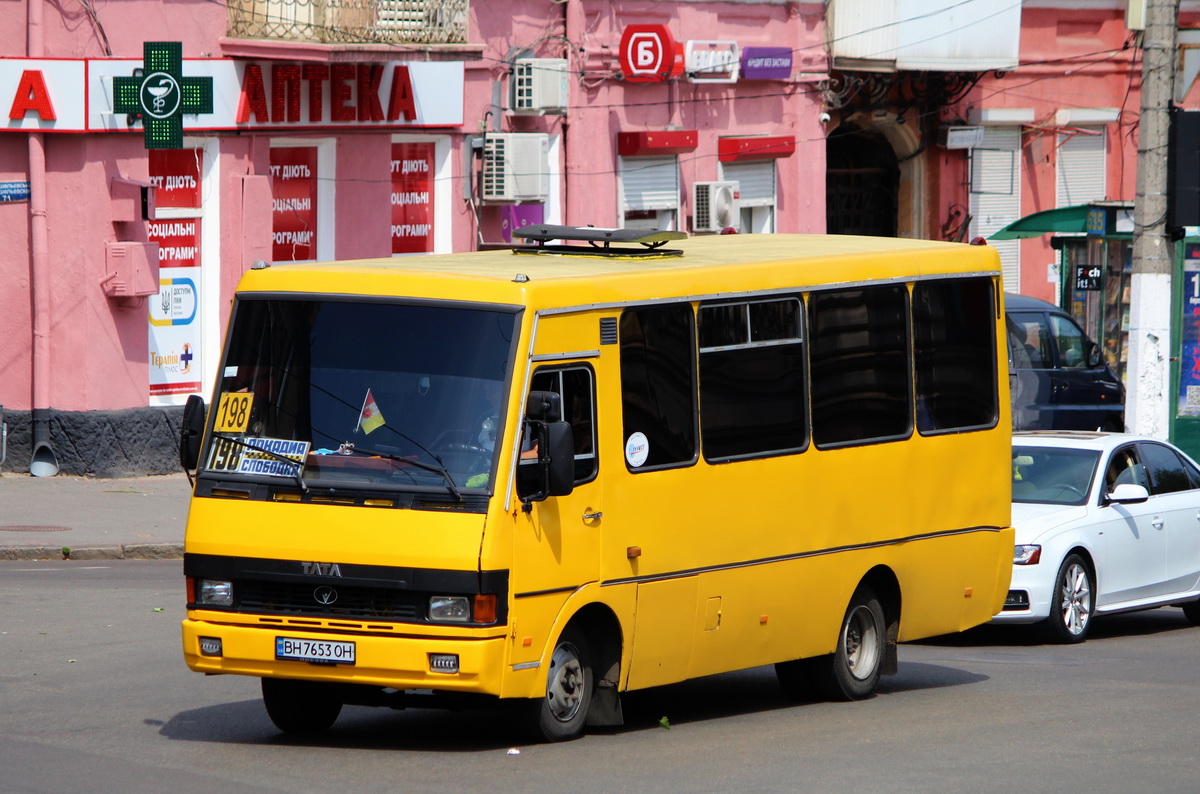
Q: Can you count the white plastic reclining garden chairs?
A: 0